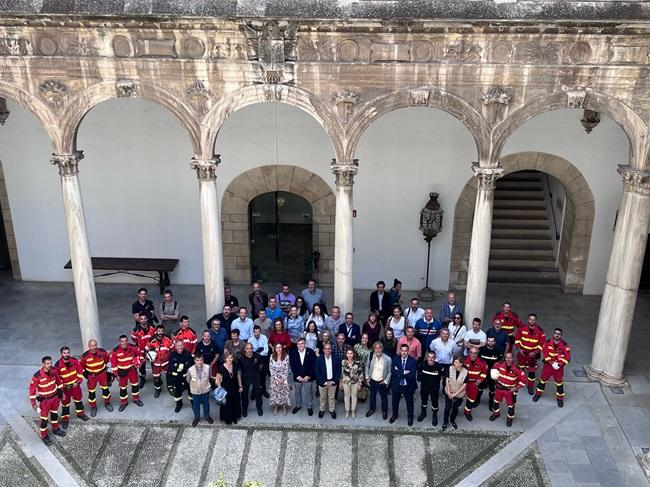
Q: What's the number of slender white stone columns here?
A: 5